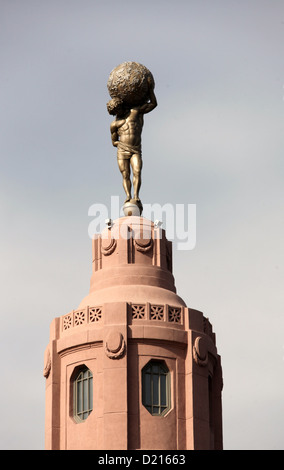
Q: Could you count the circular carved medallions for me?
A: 5